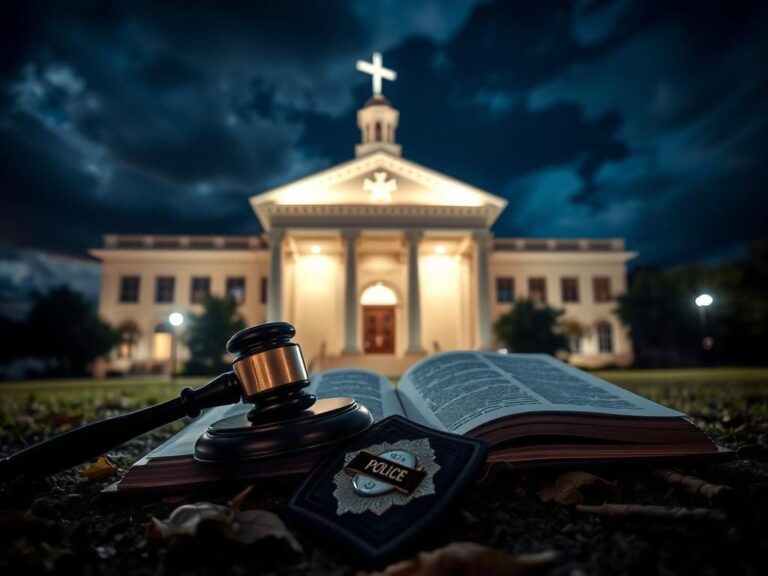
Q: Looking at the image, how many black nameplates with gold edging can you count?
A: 1